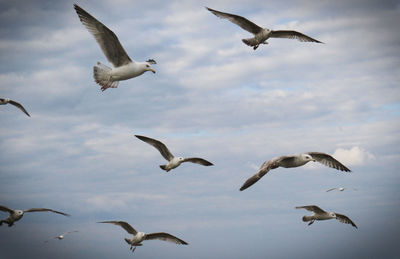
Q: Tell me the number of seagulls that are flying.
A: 10